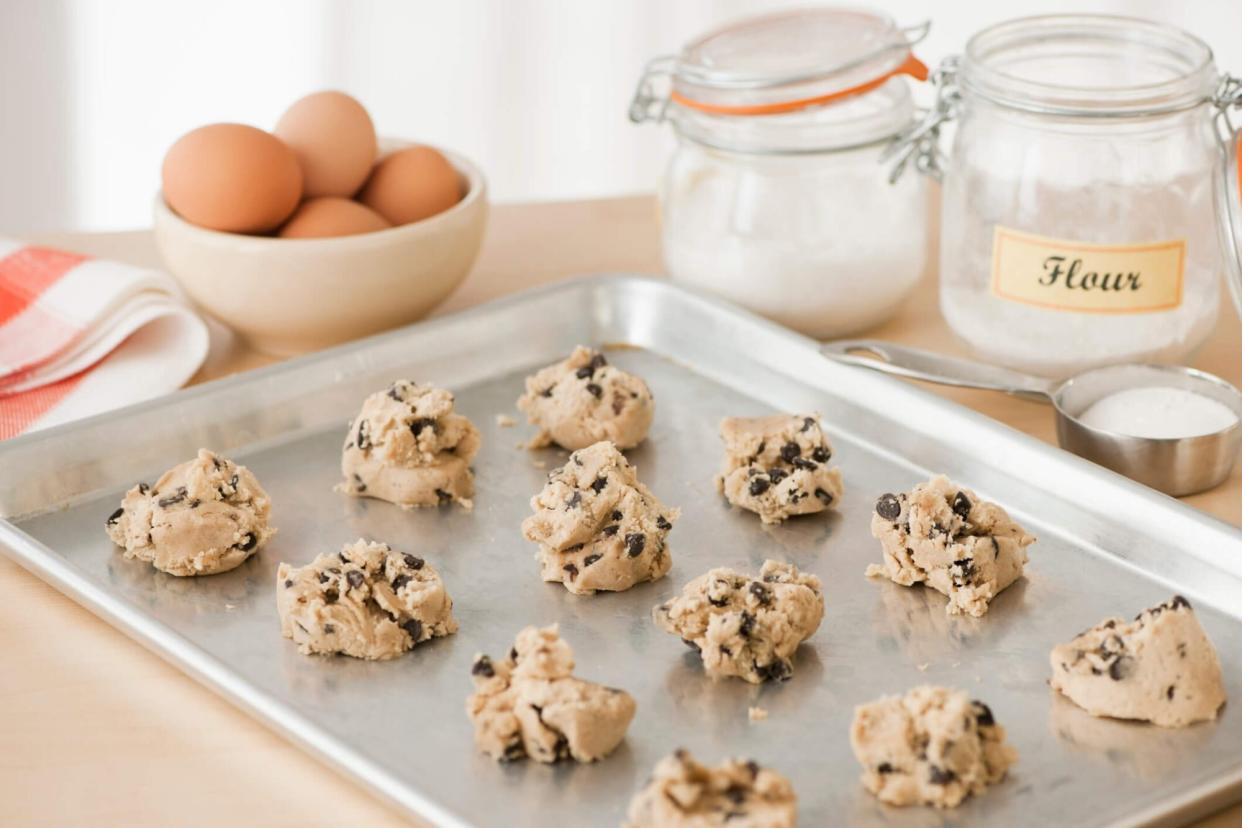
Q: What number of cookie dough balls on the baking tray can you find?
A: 12